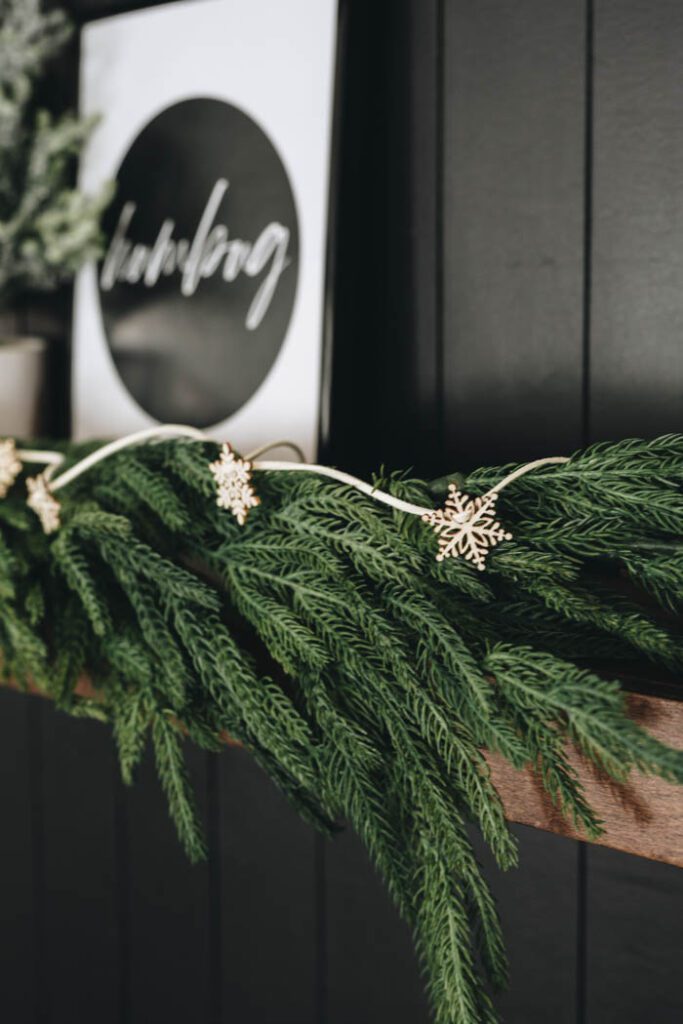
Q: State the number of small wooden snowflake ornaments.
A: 4